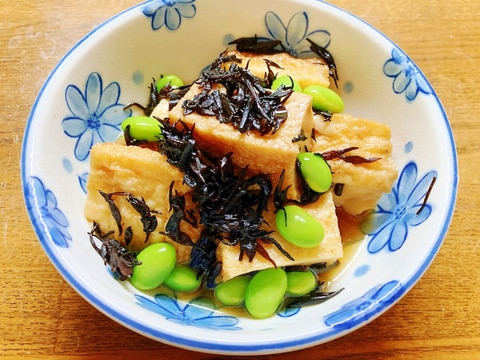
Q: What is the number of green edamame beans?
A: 11